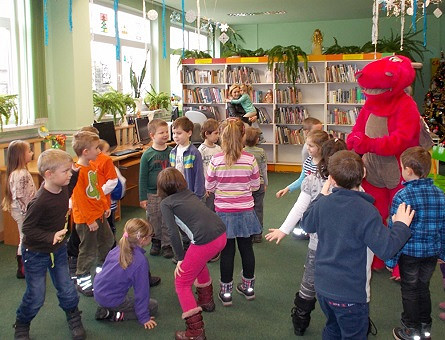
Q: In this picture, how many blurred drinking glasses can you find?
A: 0